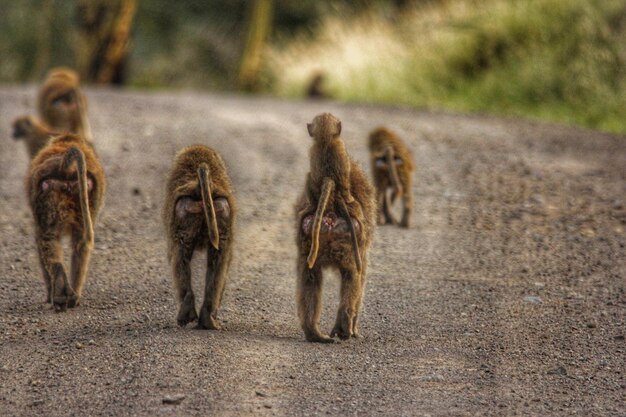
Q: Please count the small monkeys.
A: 1